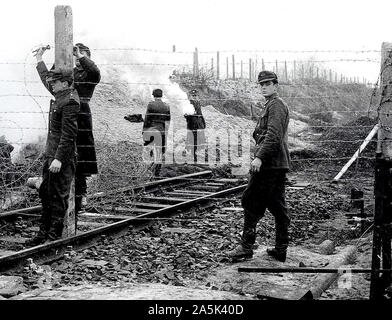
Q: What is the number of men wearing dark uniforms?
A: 5